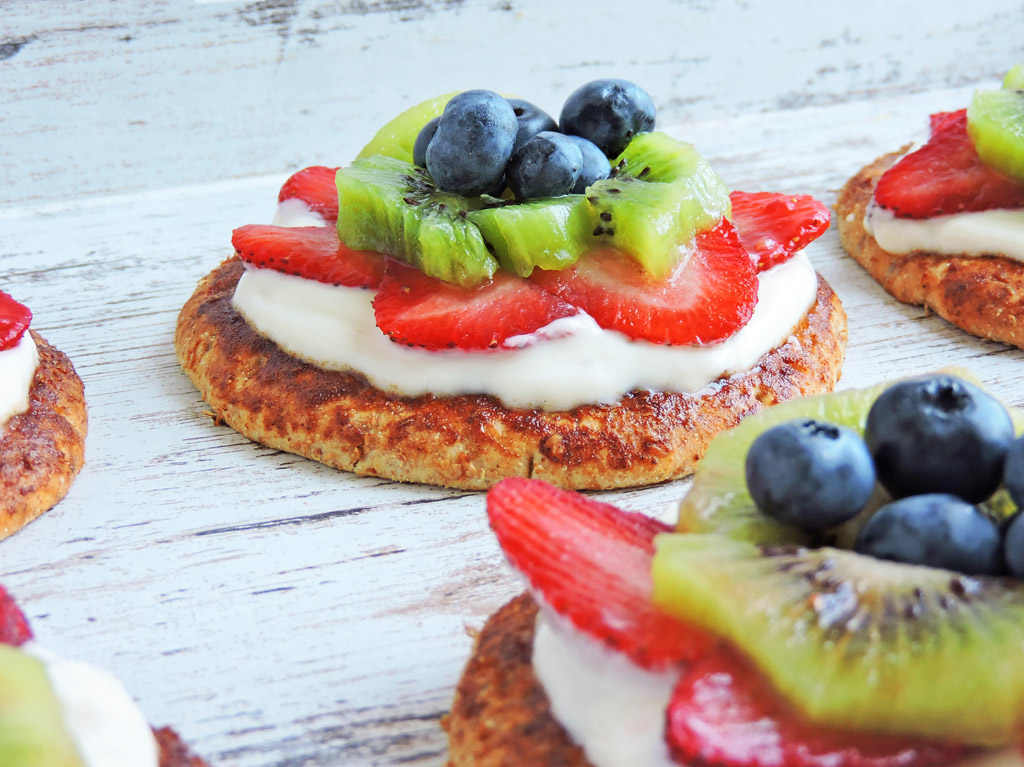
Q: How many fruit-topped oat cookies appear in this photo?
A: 5